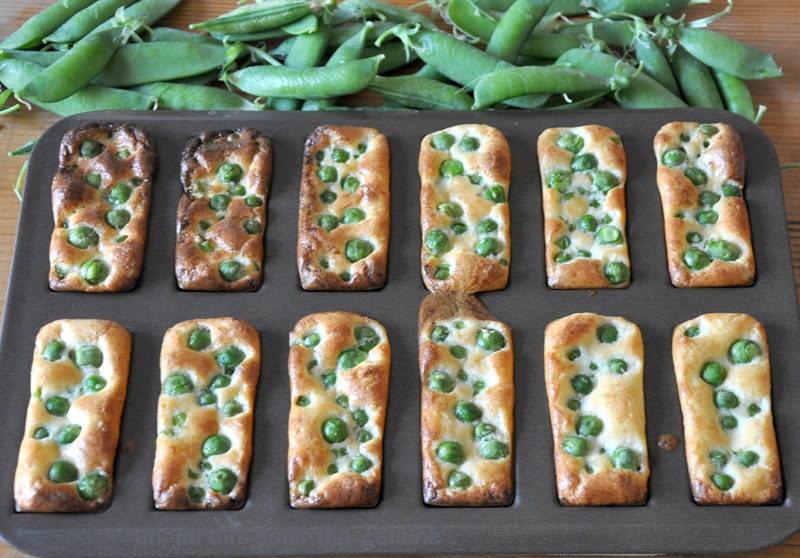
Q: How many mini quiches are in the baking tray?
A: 12